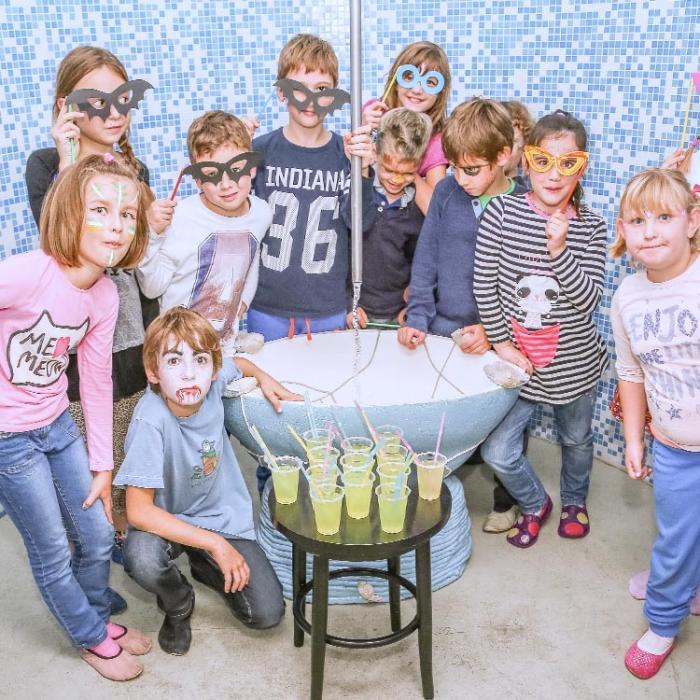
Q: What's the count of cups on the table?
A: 13